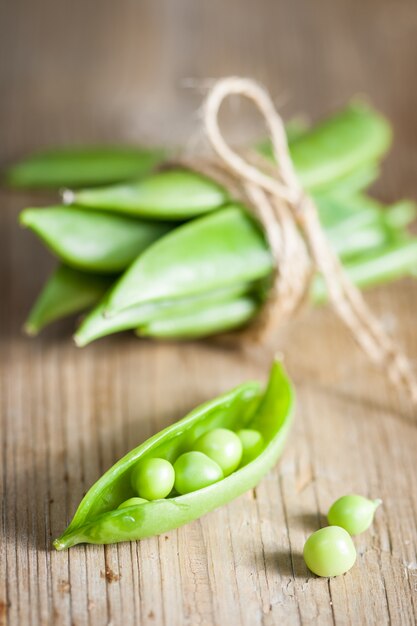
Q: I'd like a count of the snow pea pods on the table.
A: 8